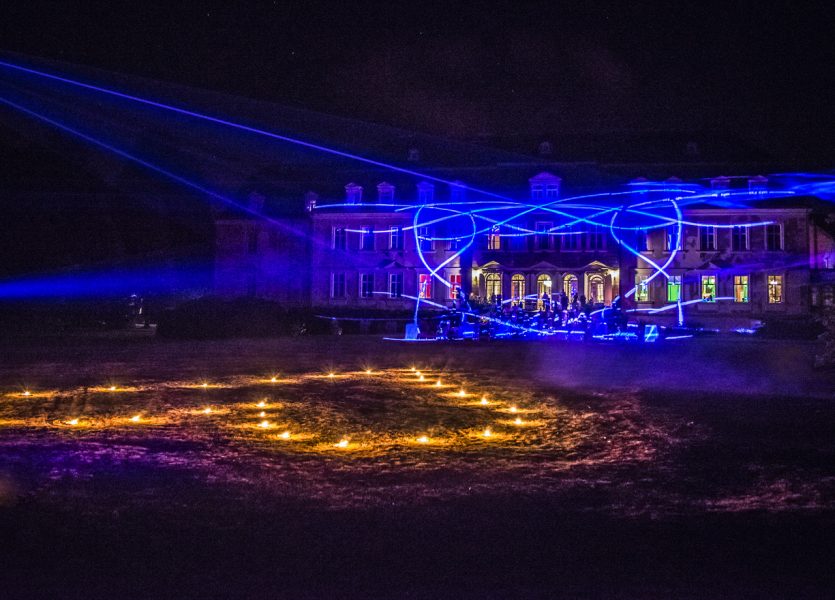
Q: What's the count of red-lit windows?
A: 2